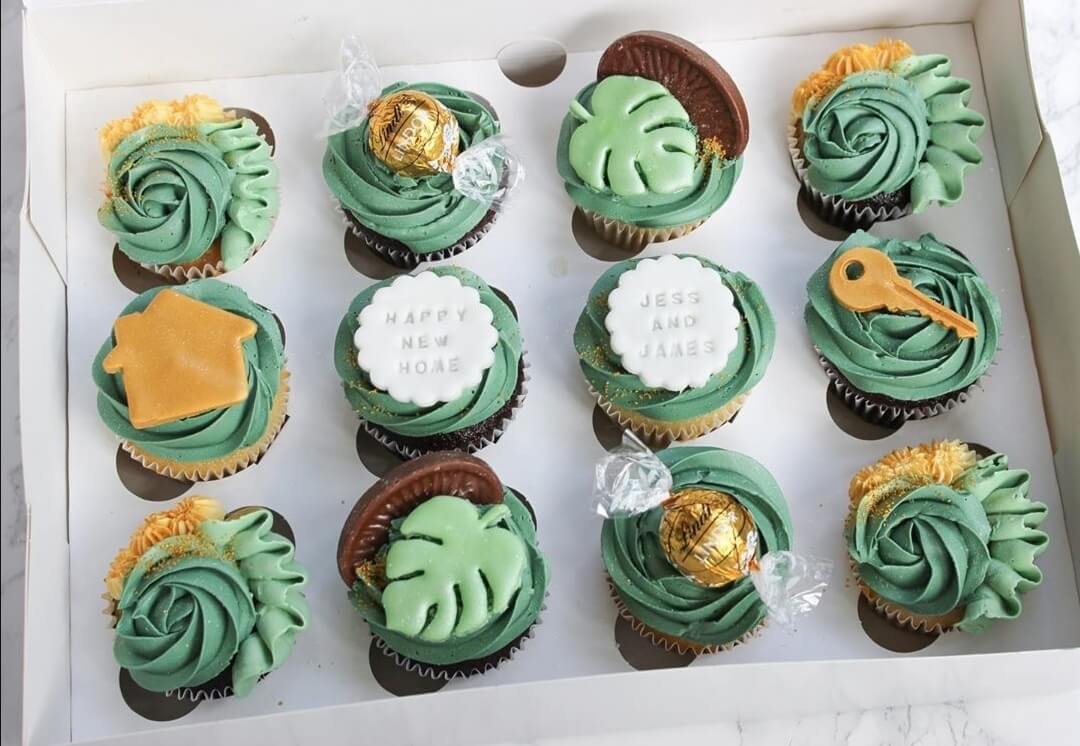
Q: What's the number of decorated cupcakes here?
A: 12